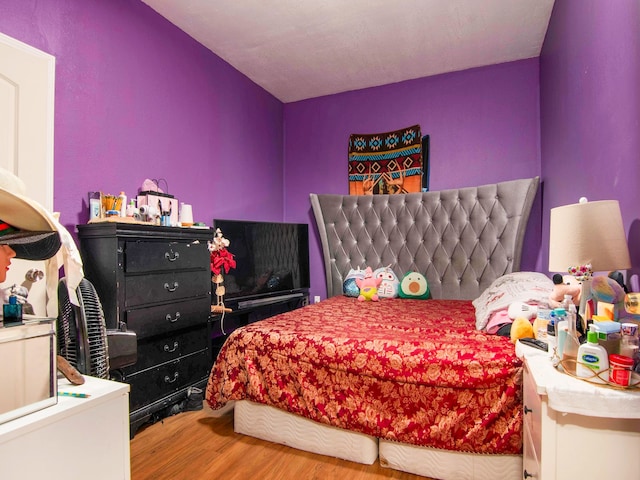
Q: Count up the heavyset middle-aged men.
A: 0